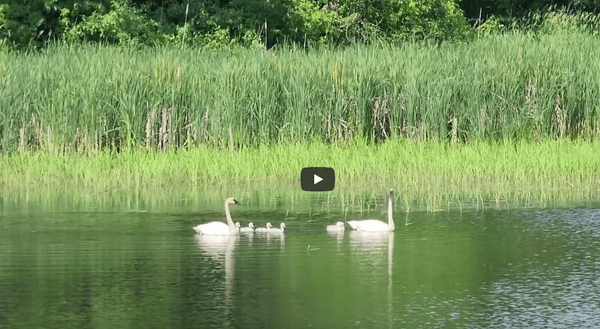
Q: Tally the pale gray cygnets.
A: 5